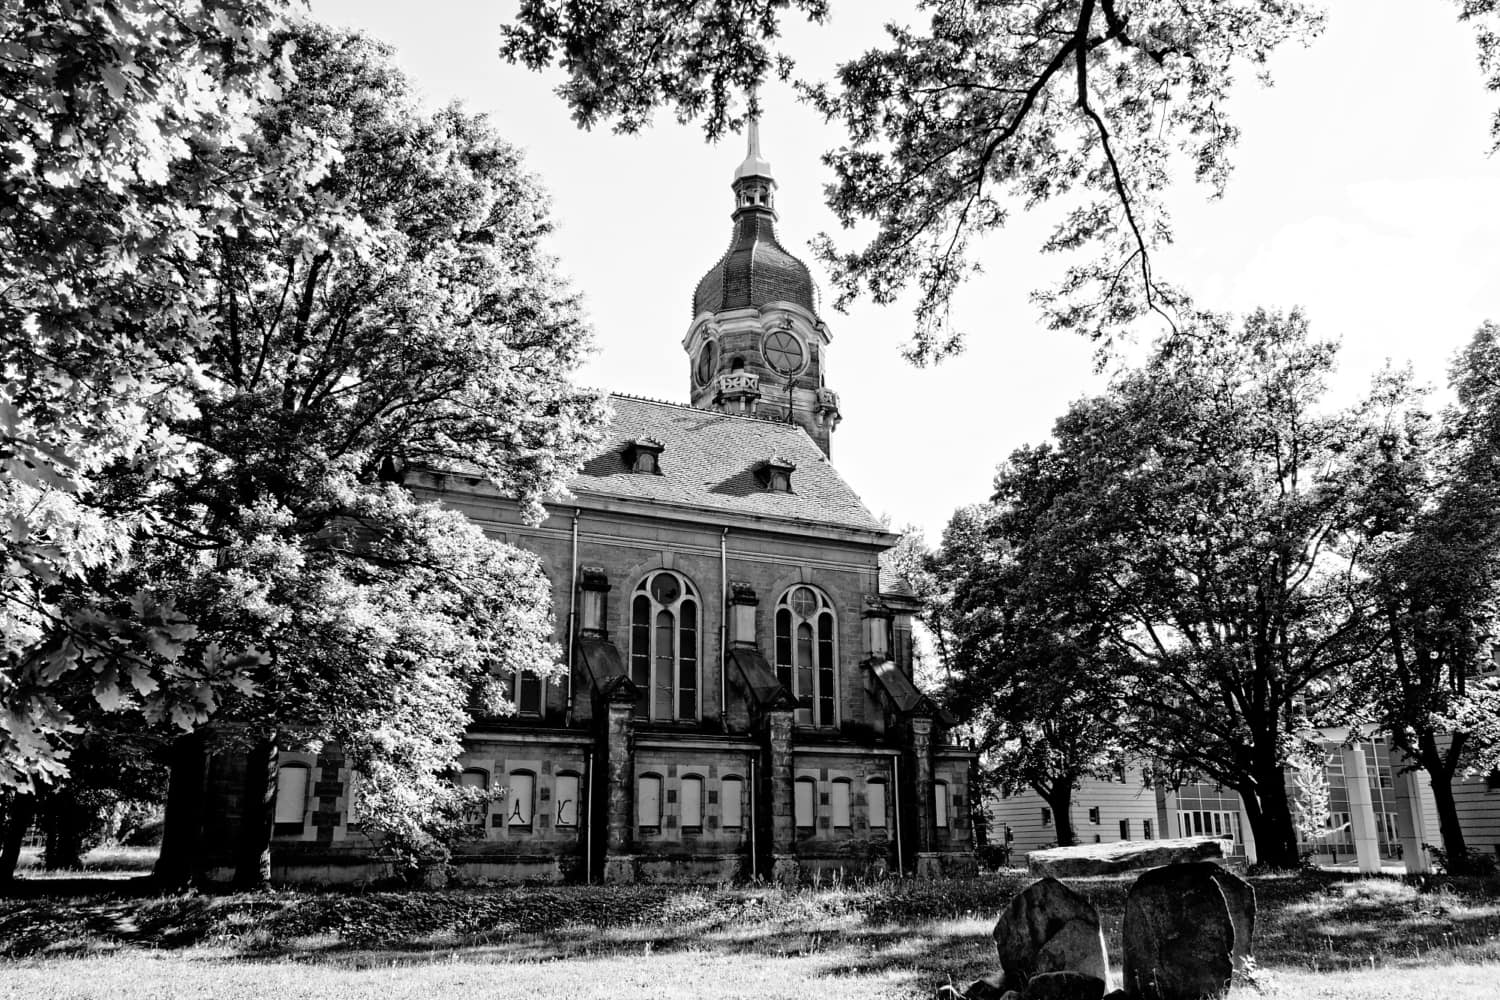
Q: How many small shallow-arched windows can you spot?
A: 12